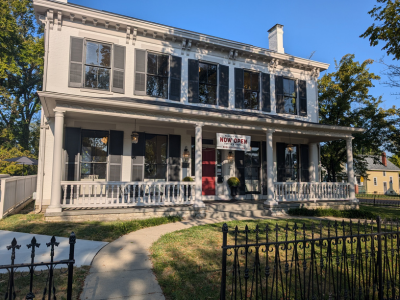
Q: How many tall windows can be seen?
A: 9